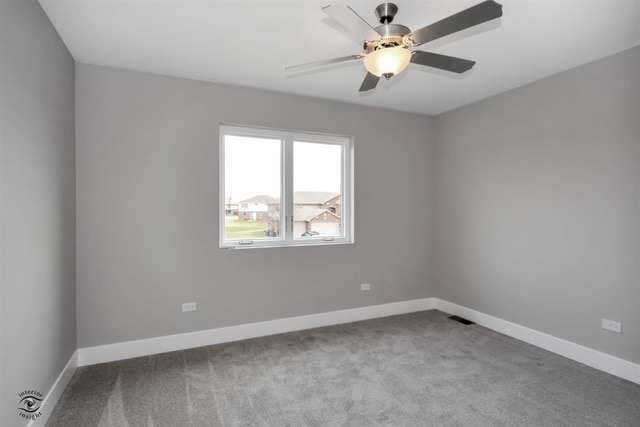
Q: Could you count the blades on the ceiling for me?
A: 5